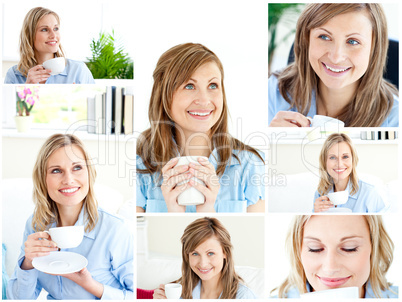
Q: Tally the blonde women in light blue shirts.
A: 4